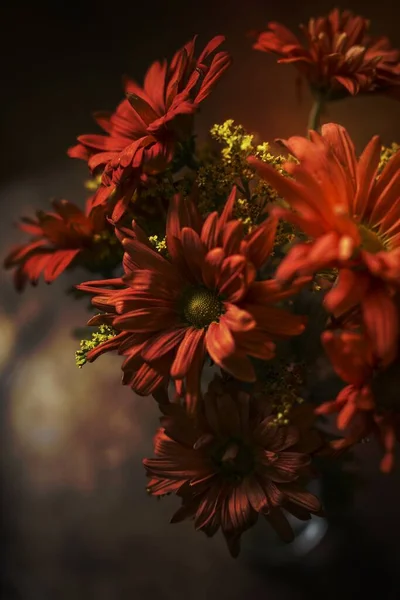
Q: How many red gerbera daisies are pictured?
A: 7